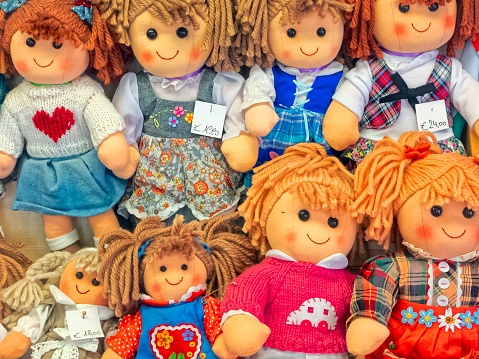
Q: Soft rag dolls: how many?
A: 8